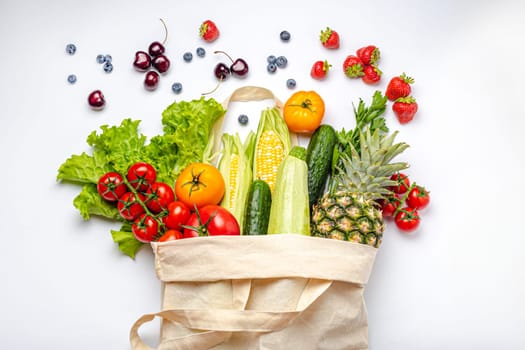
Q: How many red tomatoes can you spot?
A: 12